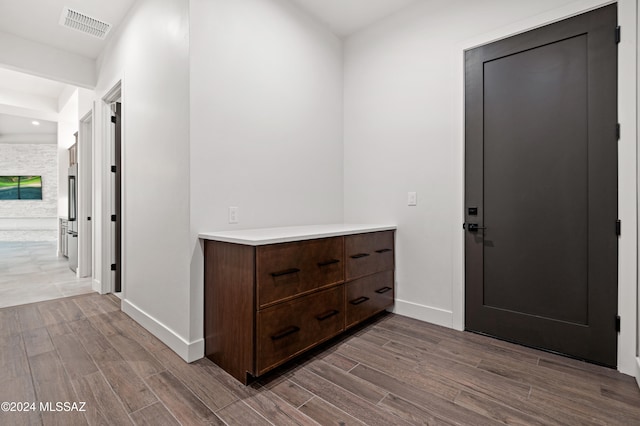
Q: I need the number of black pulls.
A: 8